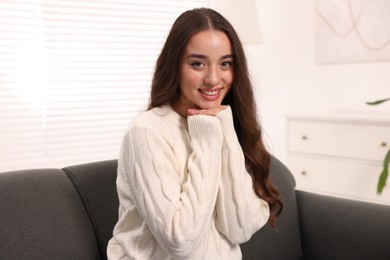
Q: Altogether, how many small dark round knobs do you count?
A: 3